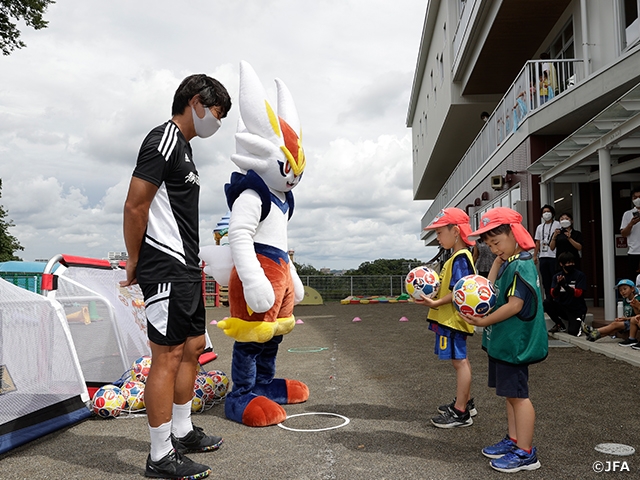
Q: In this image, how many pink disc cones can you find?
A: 5